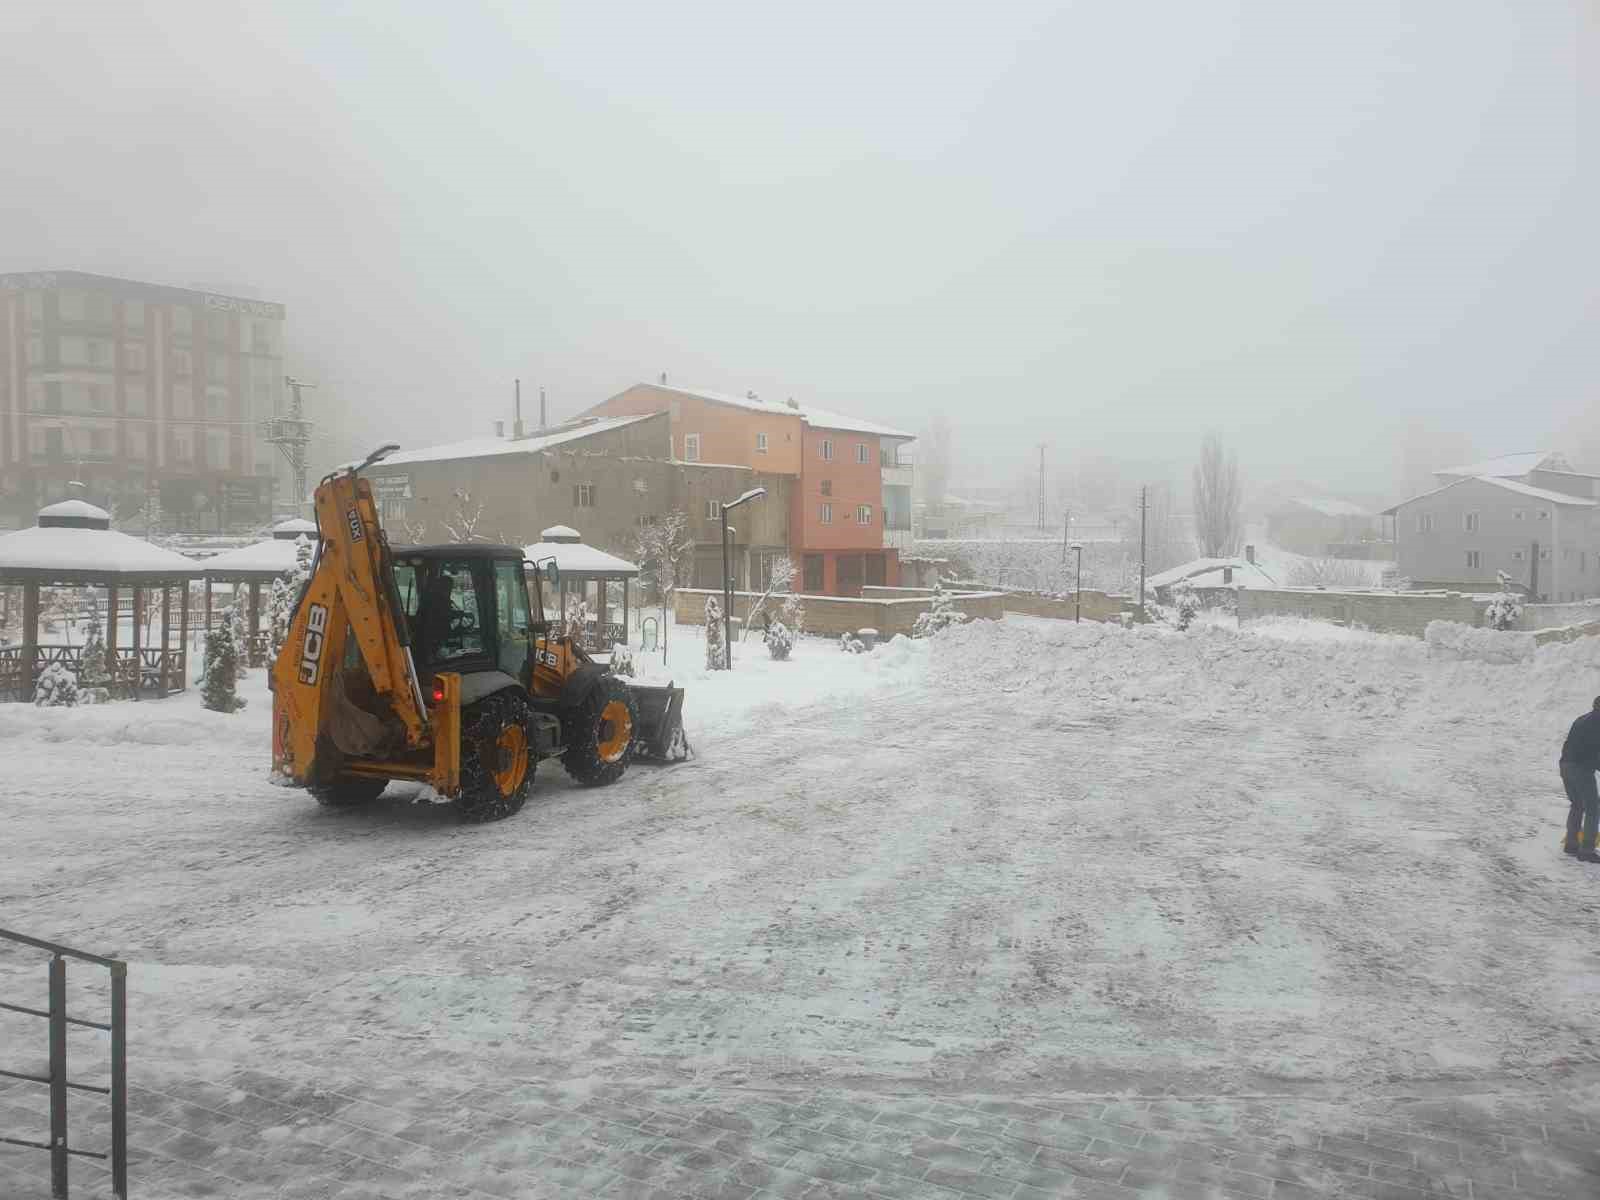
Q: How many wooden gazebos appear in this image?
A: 3